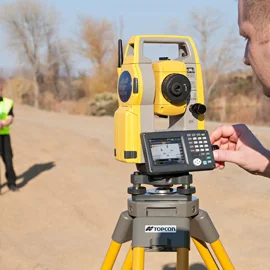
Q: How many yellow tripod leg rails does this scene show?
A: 6